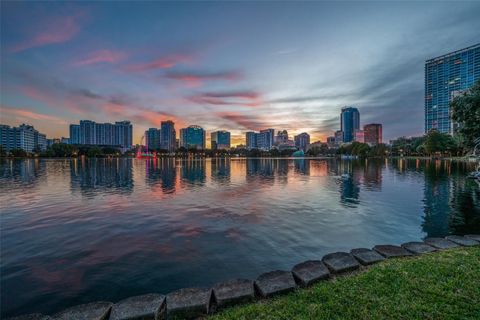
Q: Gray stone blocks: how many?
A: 14